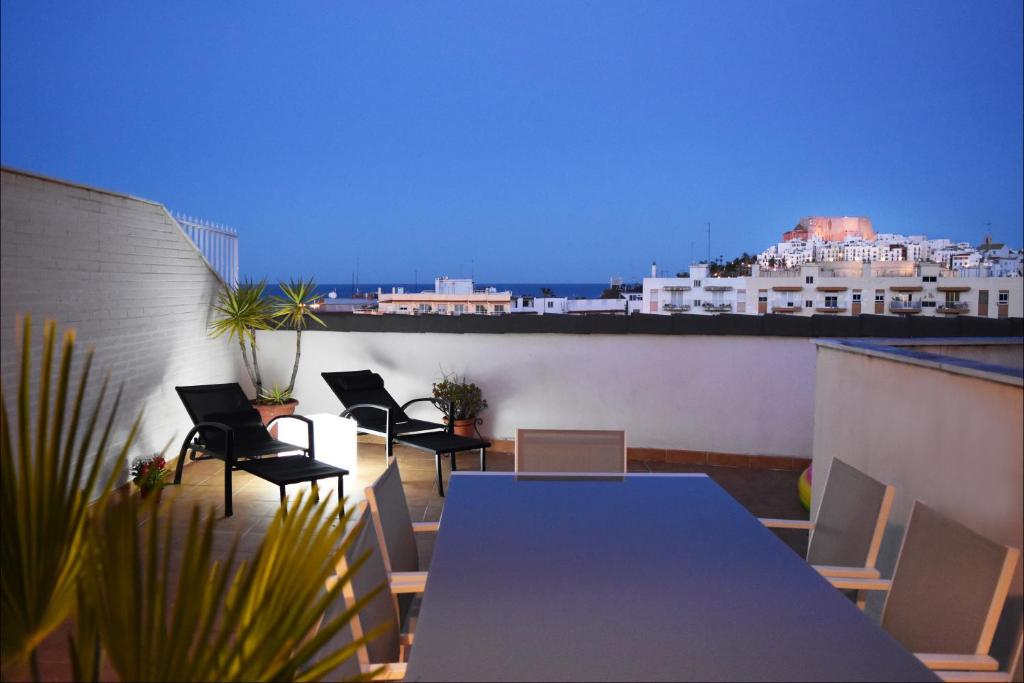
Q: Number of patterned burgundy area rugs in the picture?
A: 0